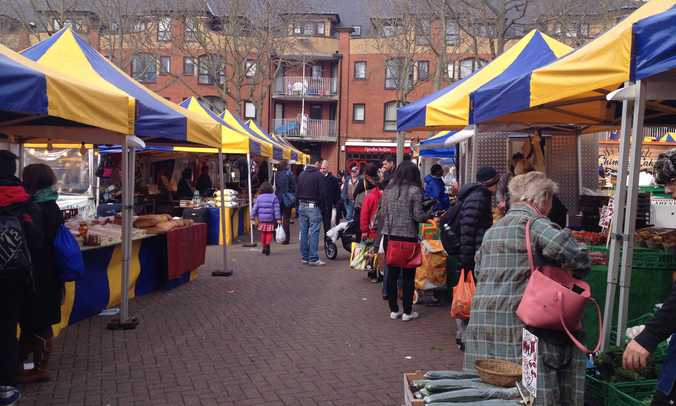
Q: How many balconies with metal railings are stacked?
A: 2